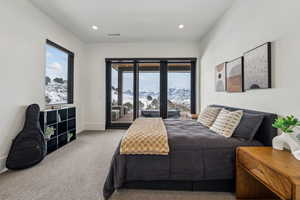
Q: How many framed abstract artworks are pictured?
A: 3